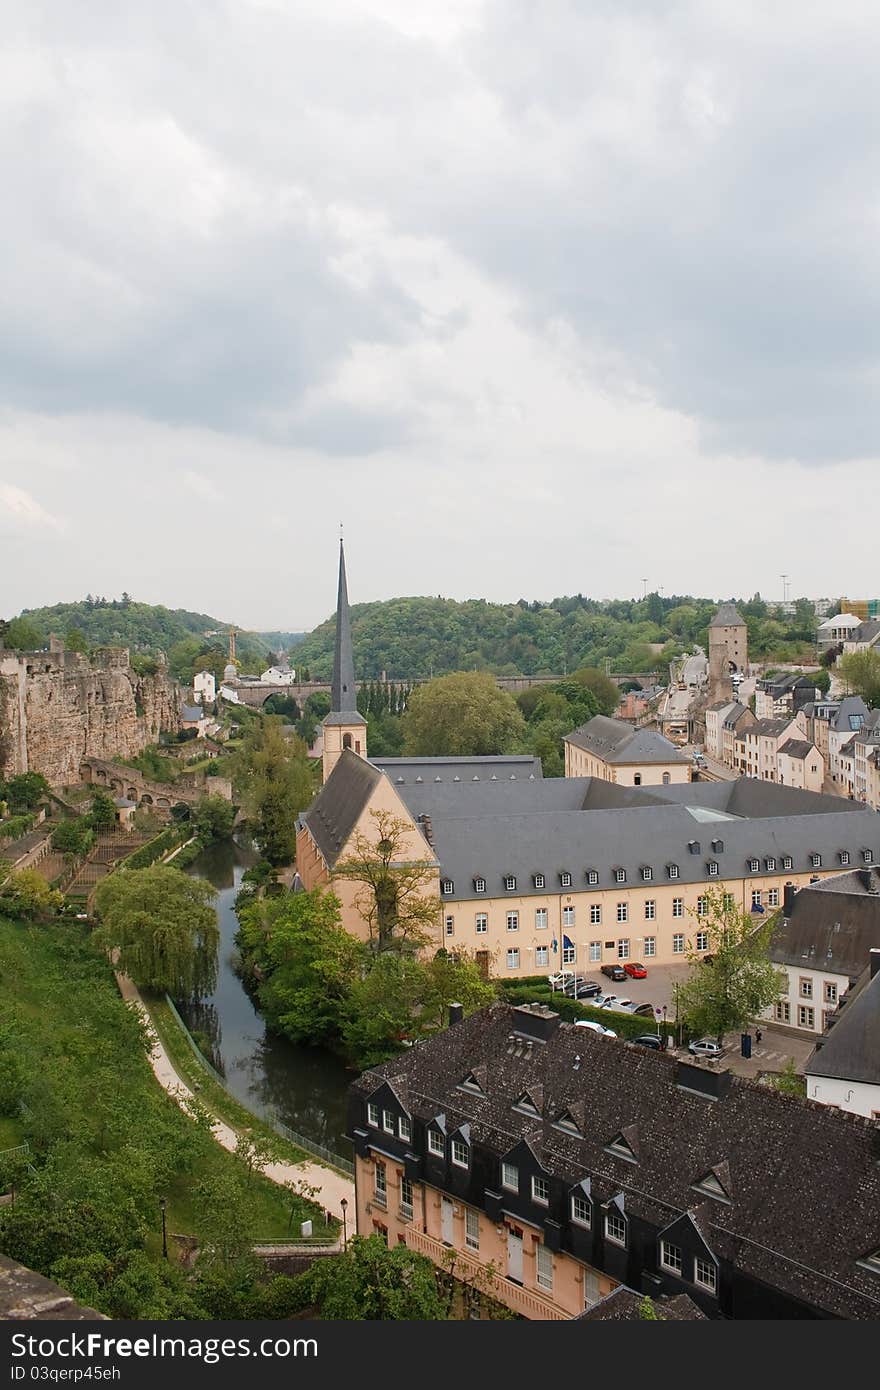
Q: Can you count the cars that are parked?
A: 11